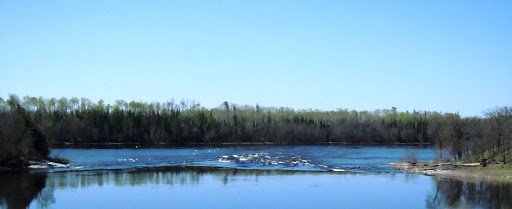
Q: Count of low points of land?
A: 2